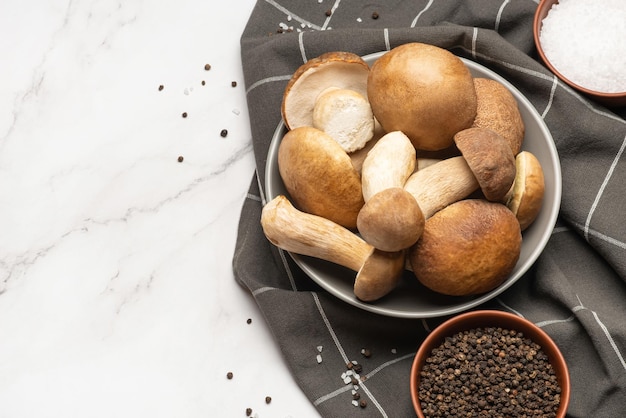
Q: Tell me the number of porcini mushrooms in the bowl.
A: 9